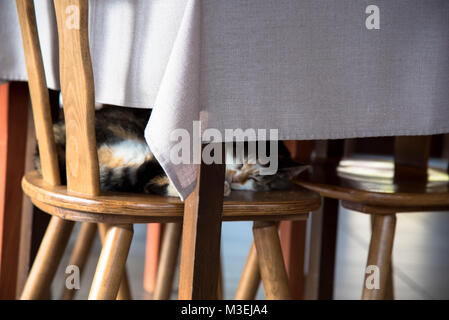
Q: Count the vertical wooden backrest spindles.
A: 2